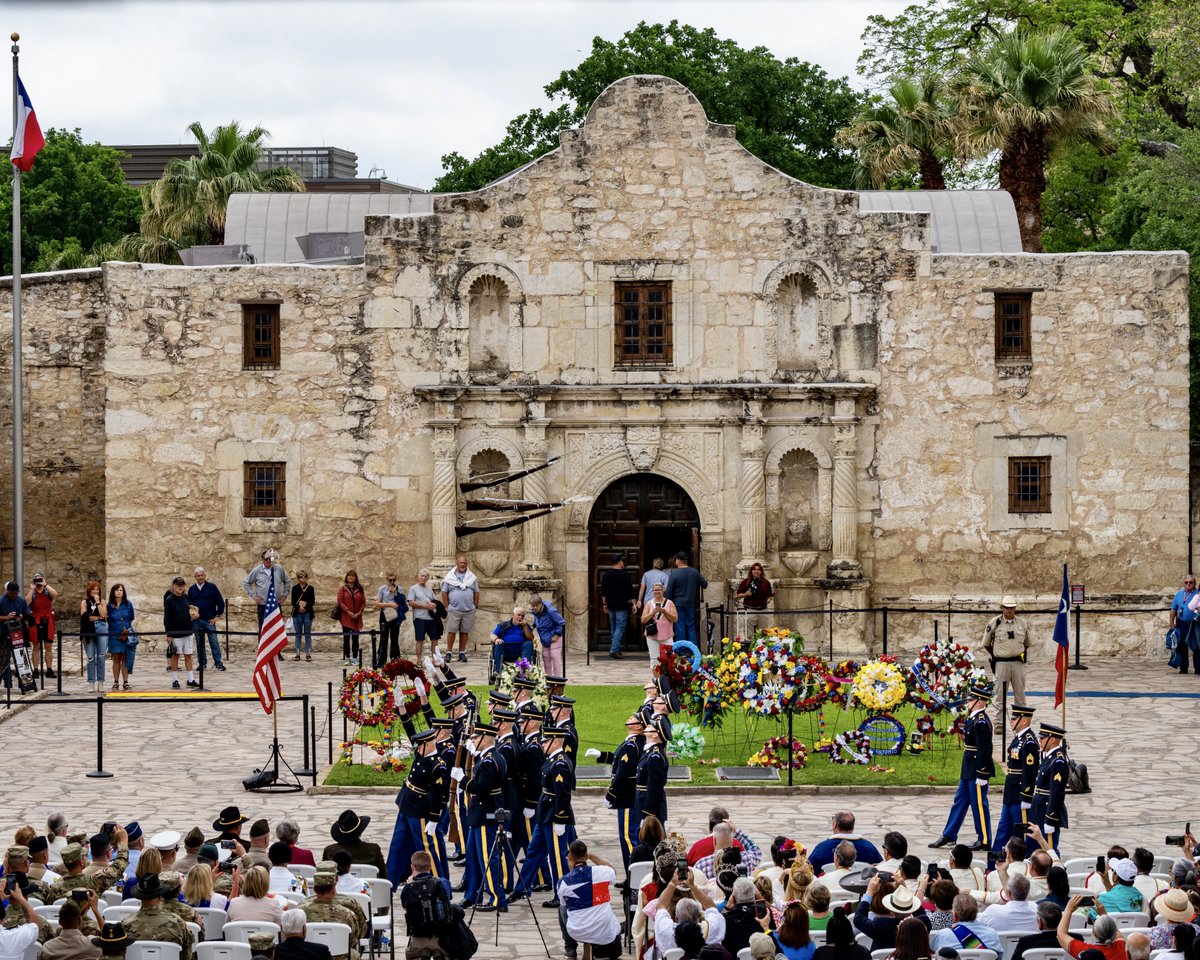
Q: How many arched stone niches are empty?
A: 4